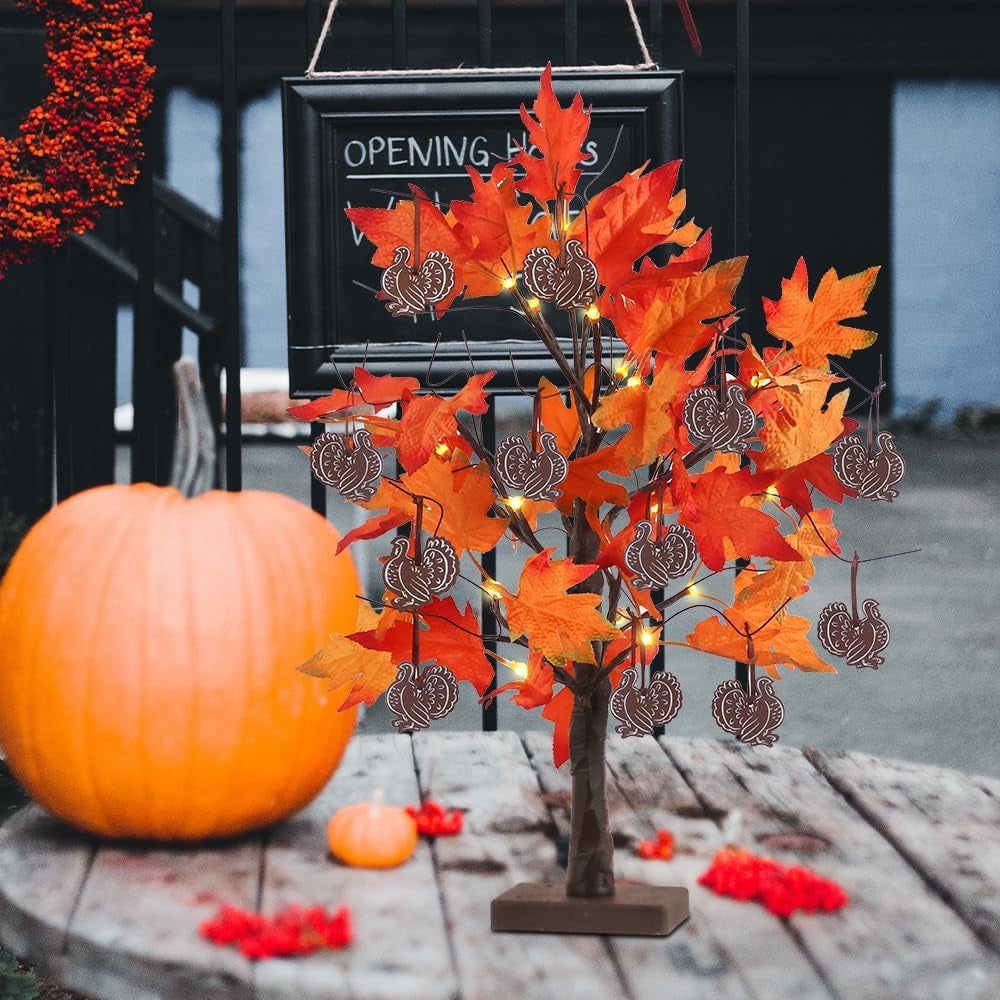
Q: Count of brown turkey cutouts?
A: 12